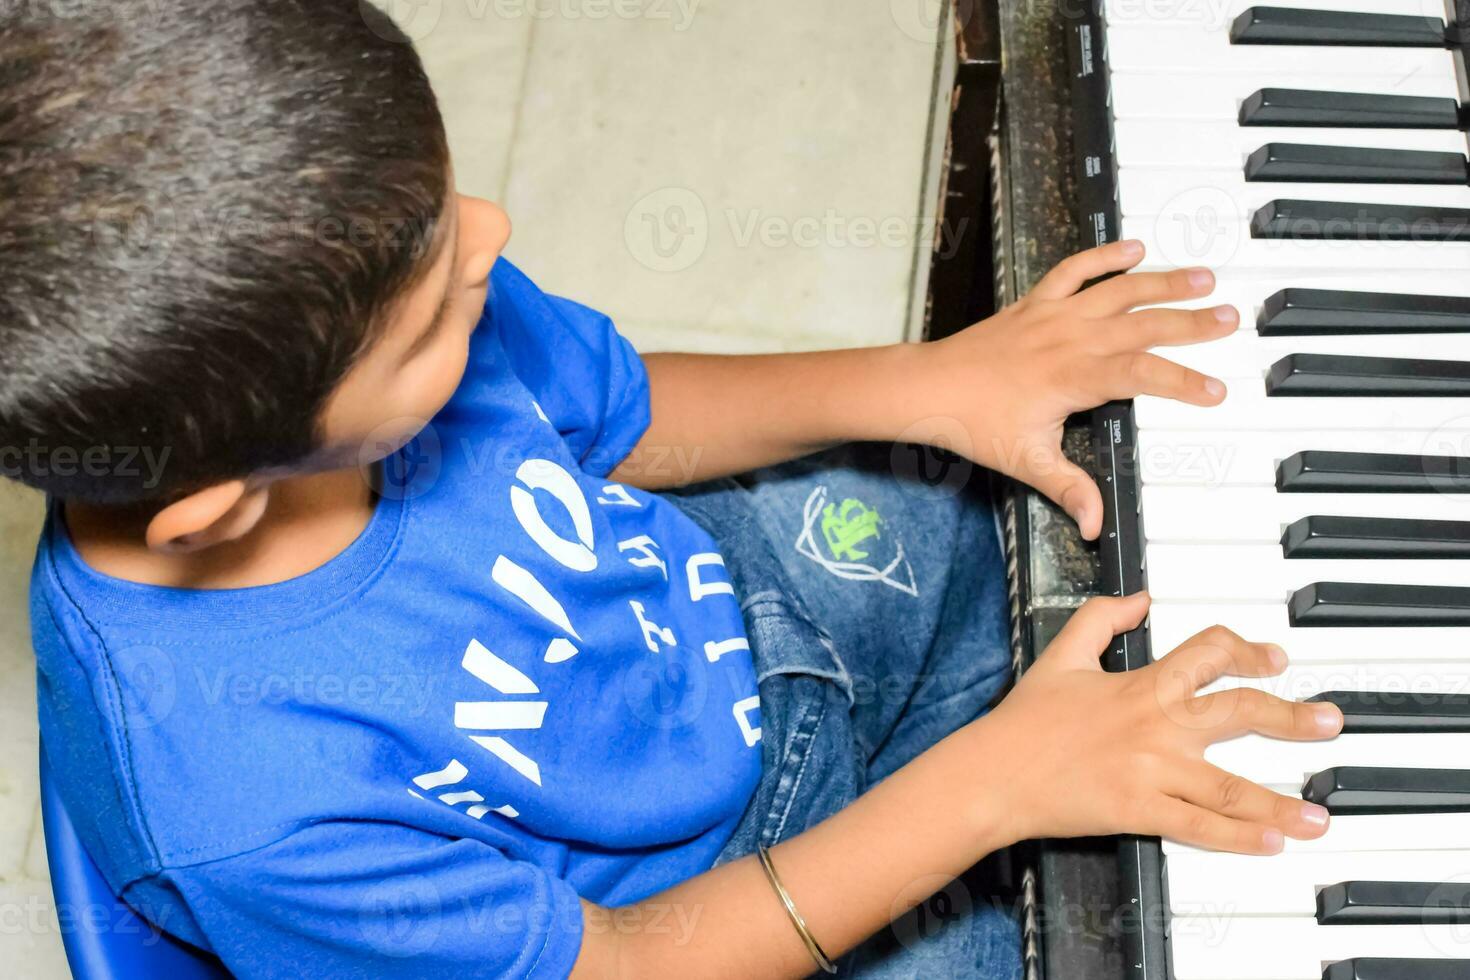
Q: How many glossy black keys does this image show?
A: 13